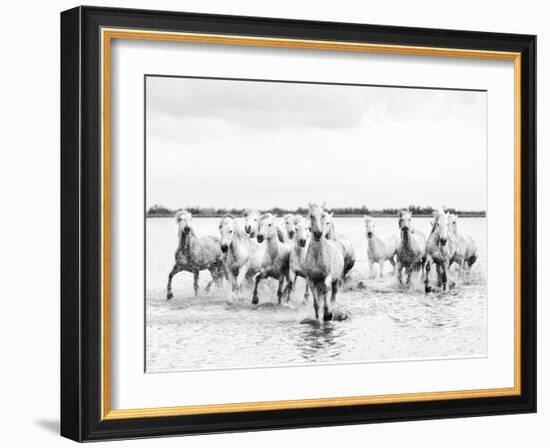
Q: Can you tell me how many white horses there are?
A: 12